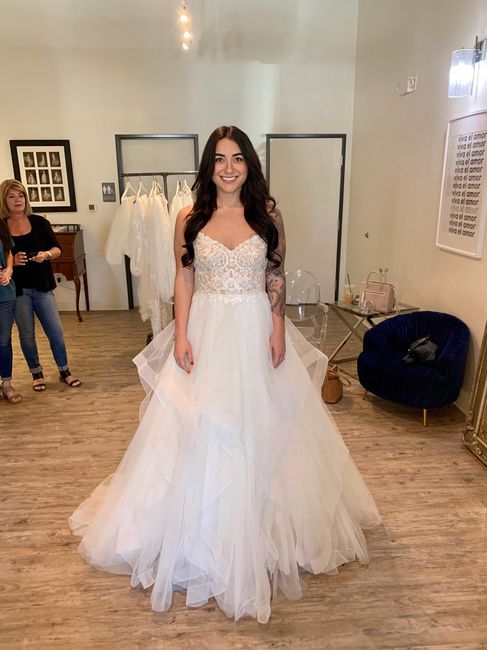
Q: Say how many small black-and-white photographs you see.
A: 9